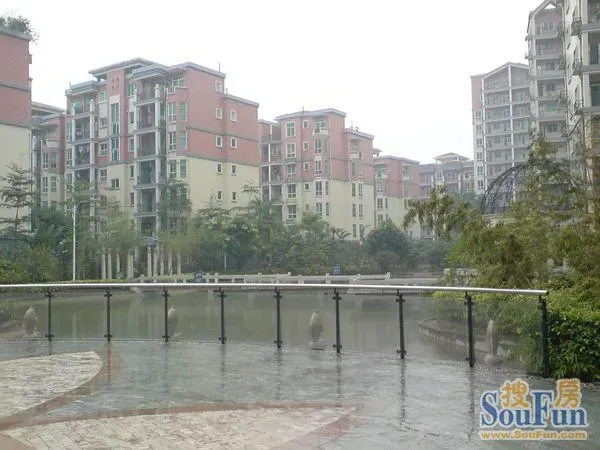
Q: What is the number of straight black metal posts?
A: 9